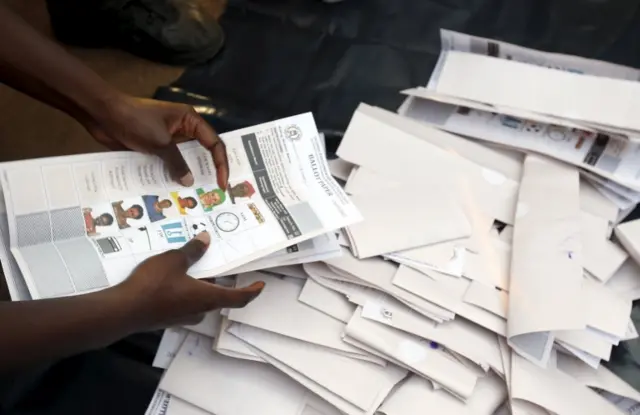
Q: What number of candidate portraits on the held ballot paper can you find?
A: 6